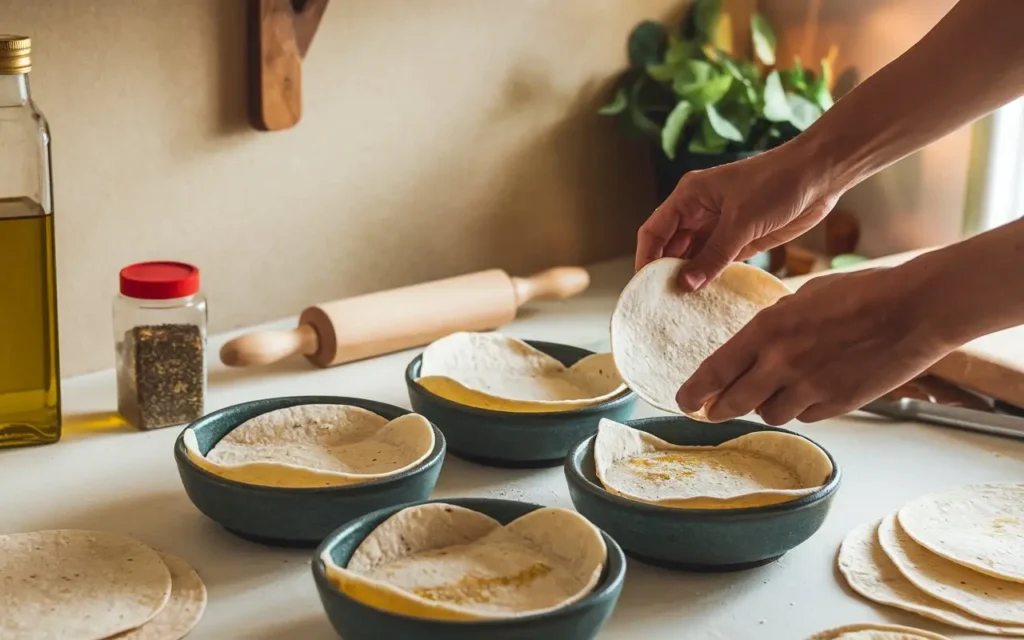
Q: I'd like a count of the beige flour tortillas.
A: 11